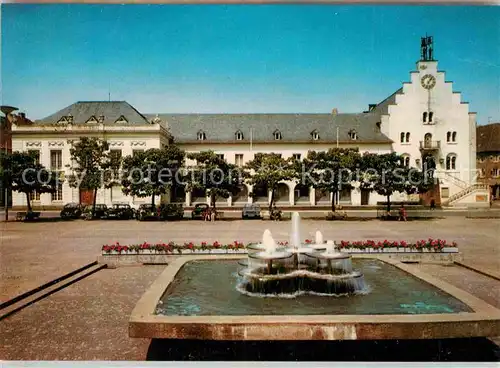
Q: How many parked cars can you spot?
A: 7